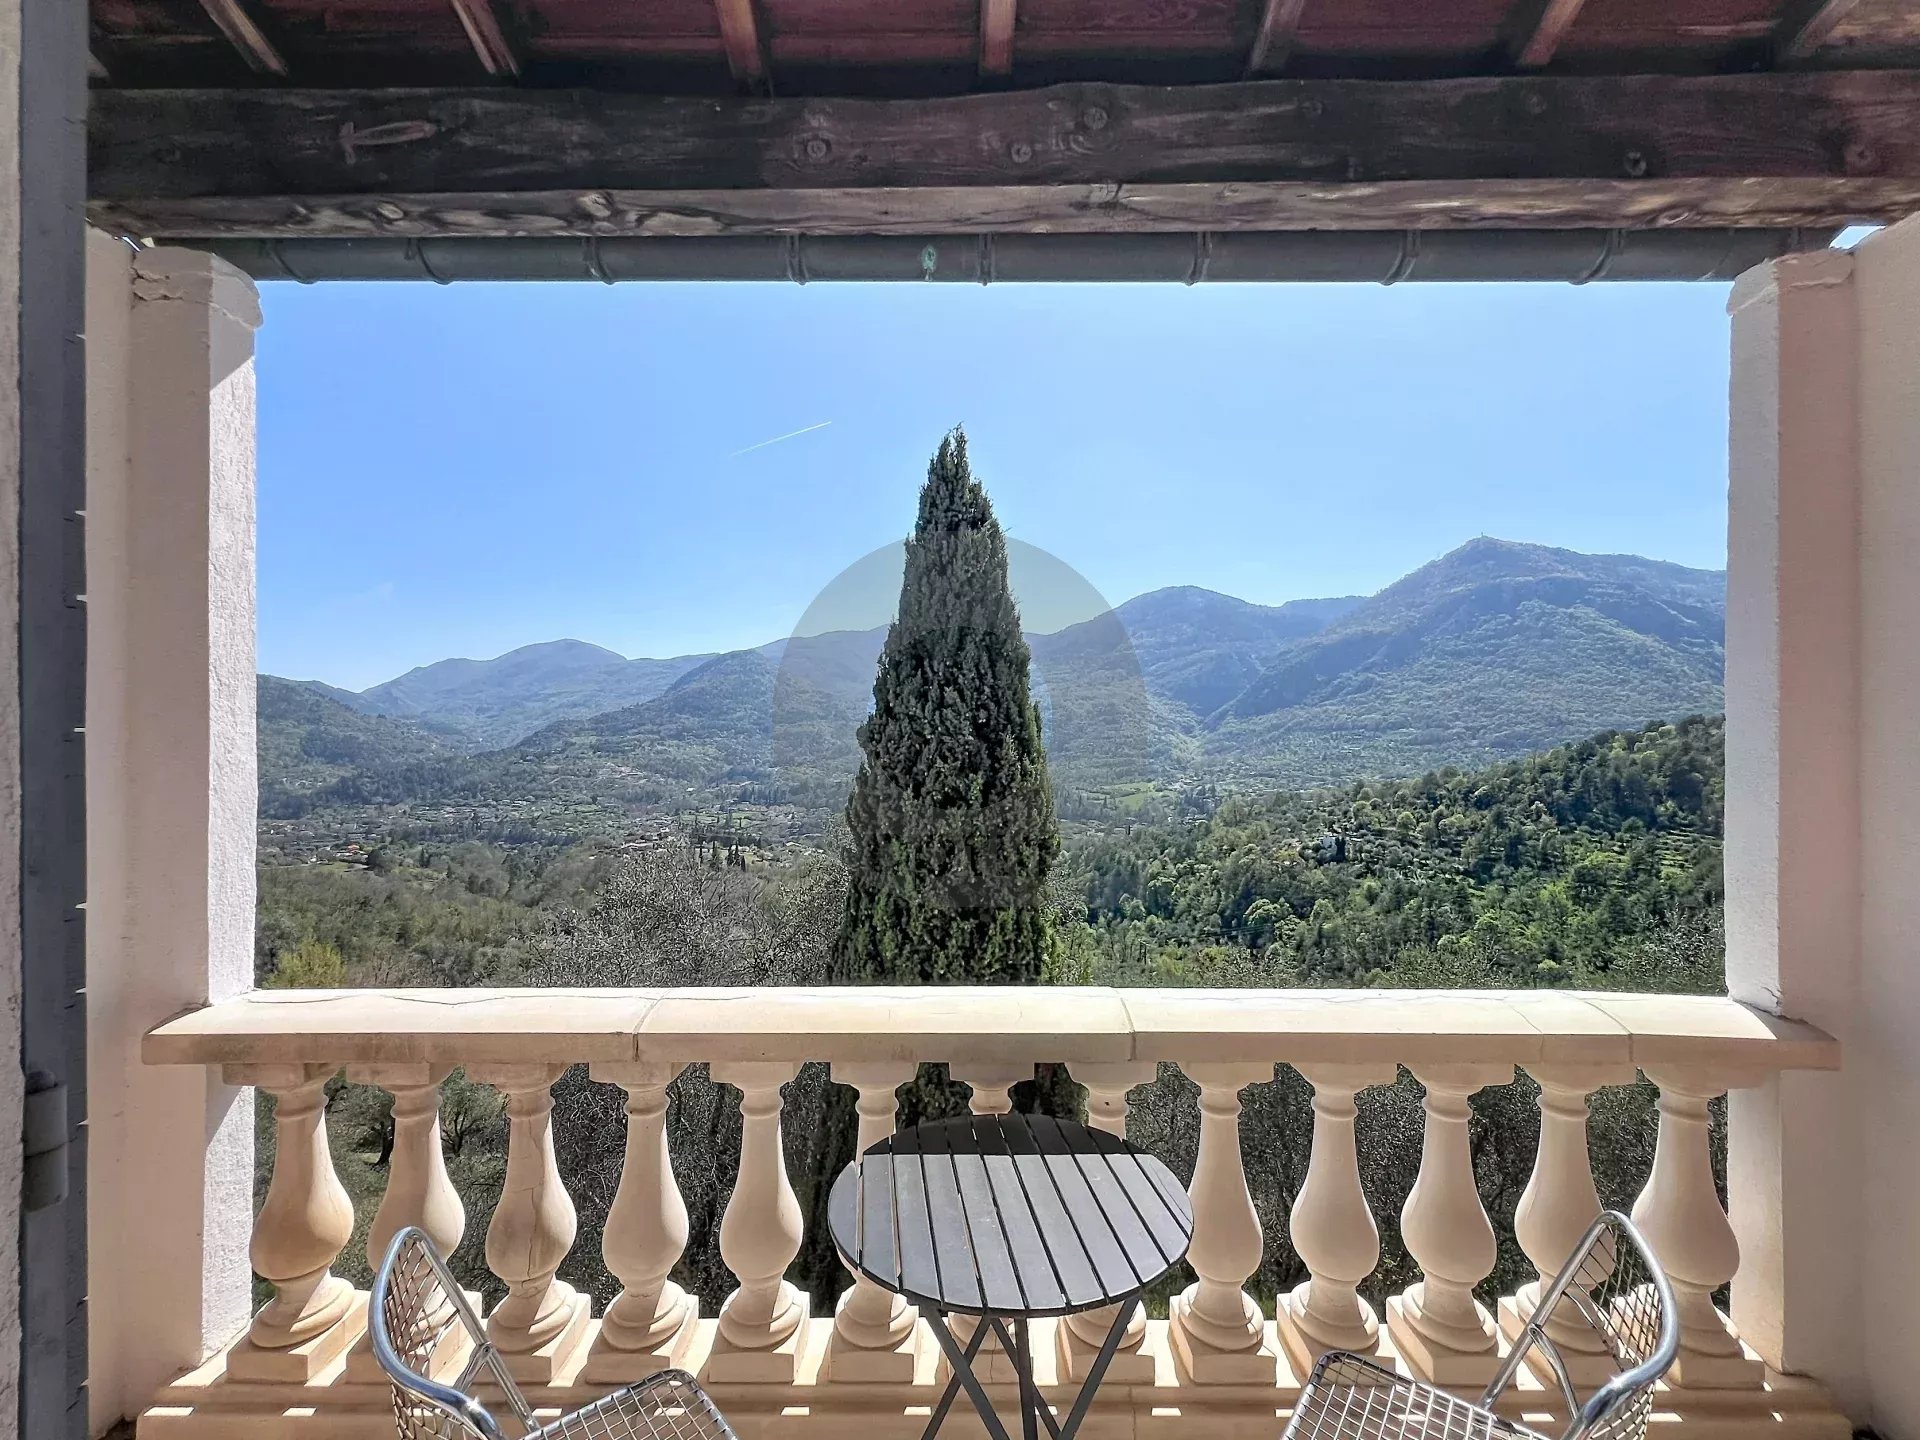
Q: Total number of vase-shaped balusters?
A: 13